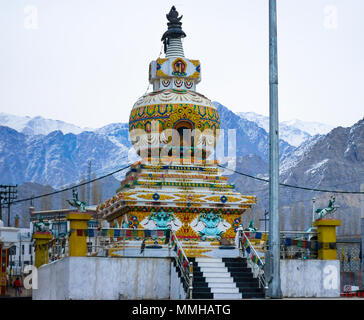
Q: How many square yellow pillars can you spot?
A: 3